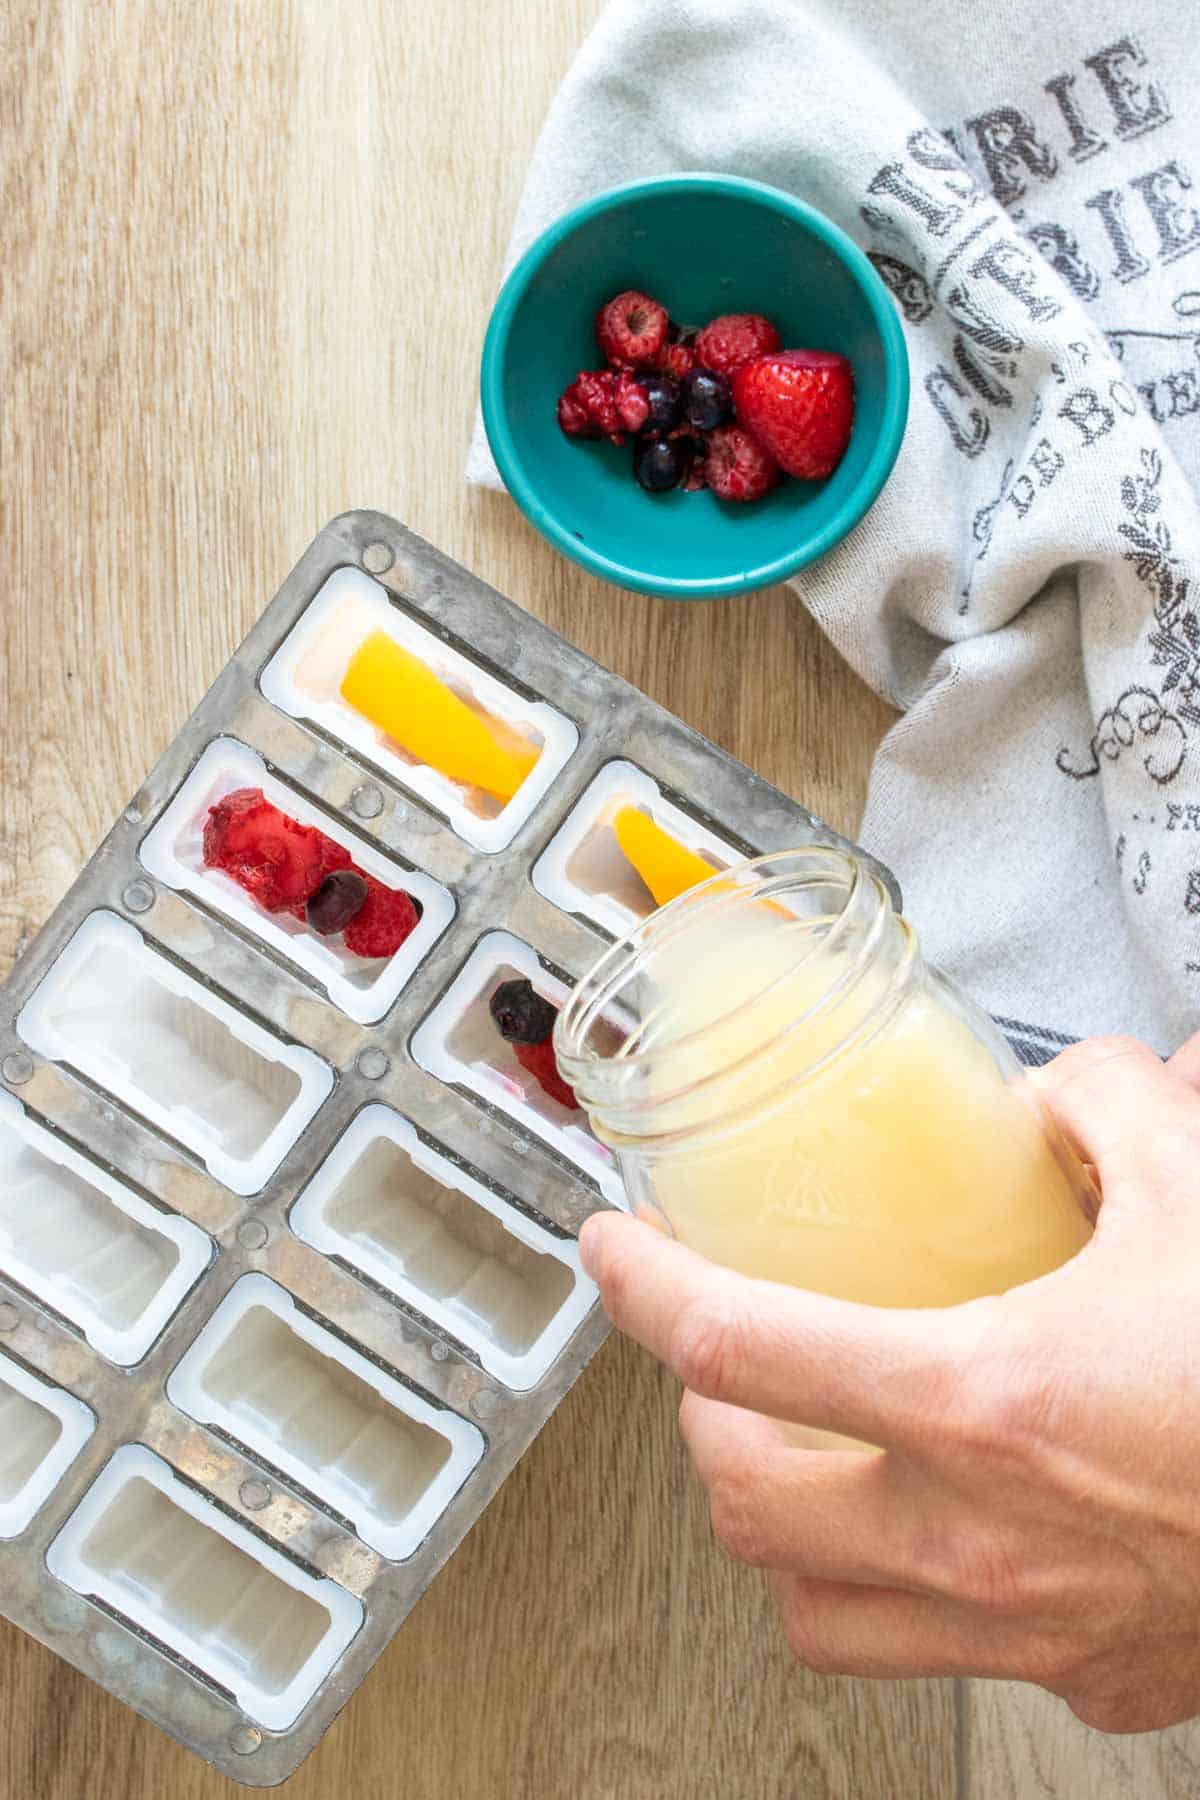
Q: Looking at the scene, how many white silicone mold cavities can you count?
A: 10